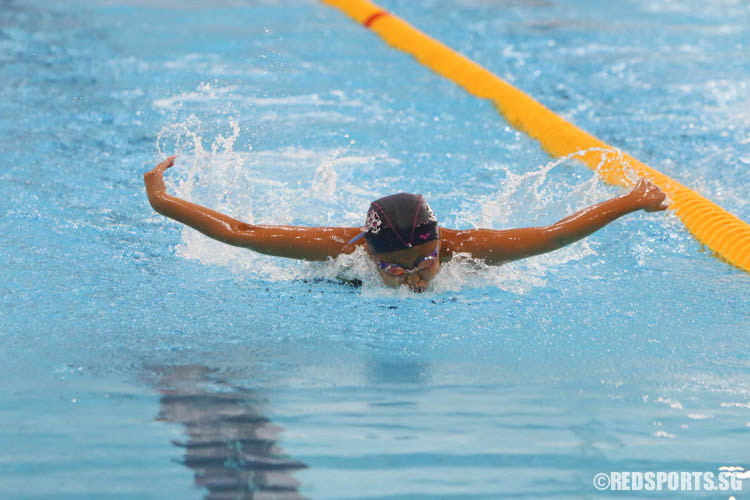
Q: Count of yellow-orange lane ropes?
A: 1